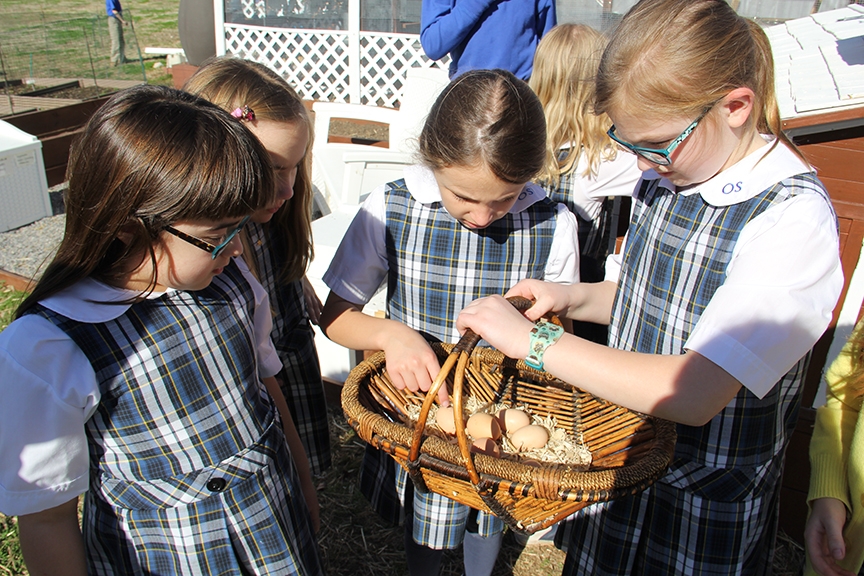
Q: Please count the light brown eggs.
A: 5